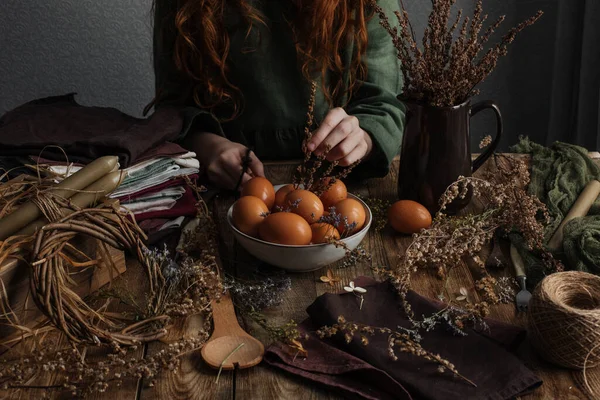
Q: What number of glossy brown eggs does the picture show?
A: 9